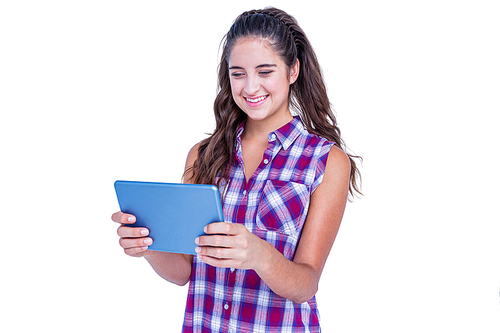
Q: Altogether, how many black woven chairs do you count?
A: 0